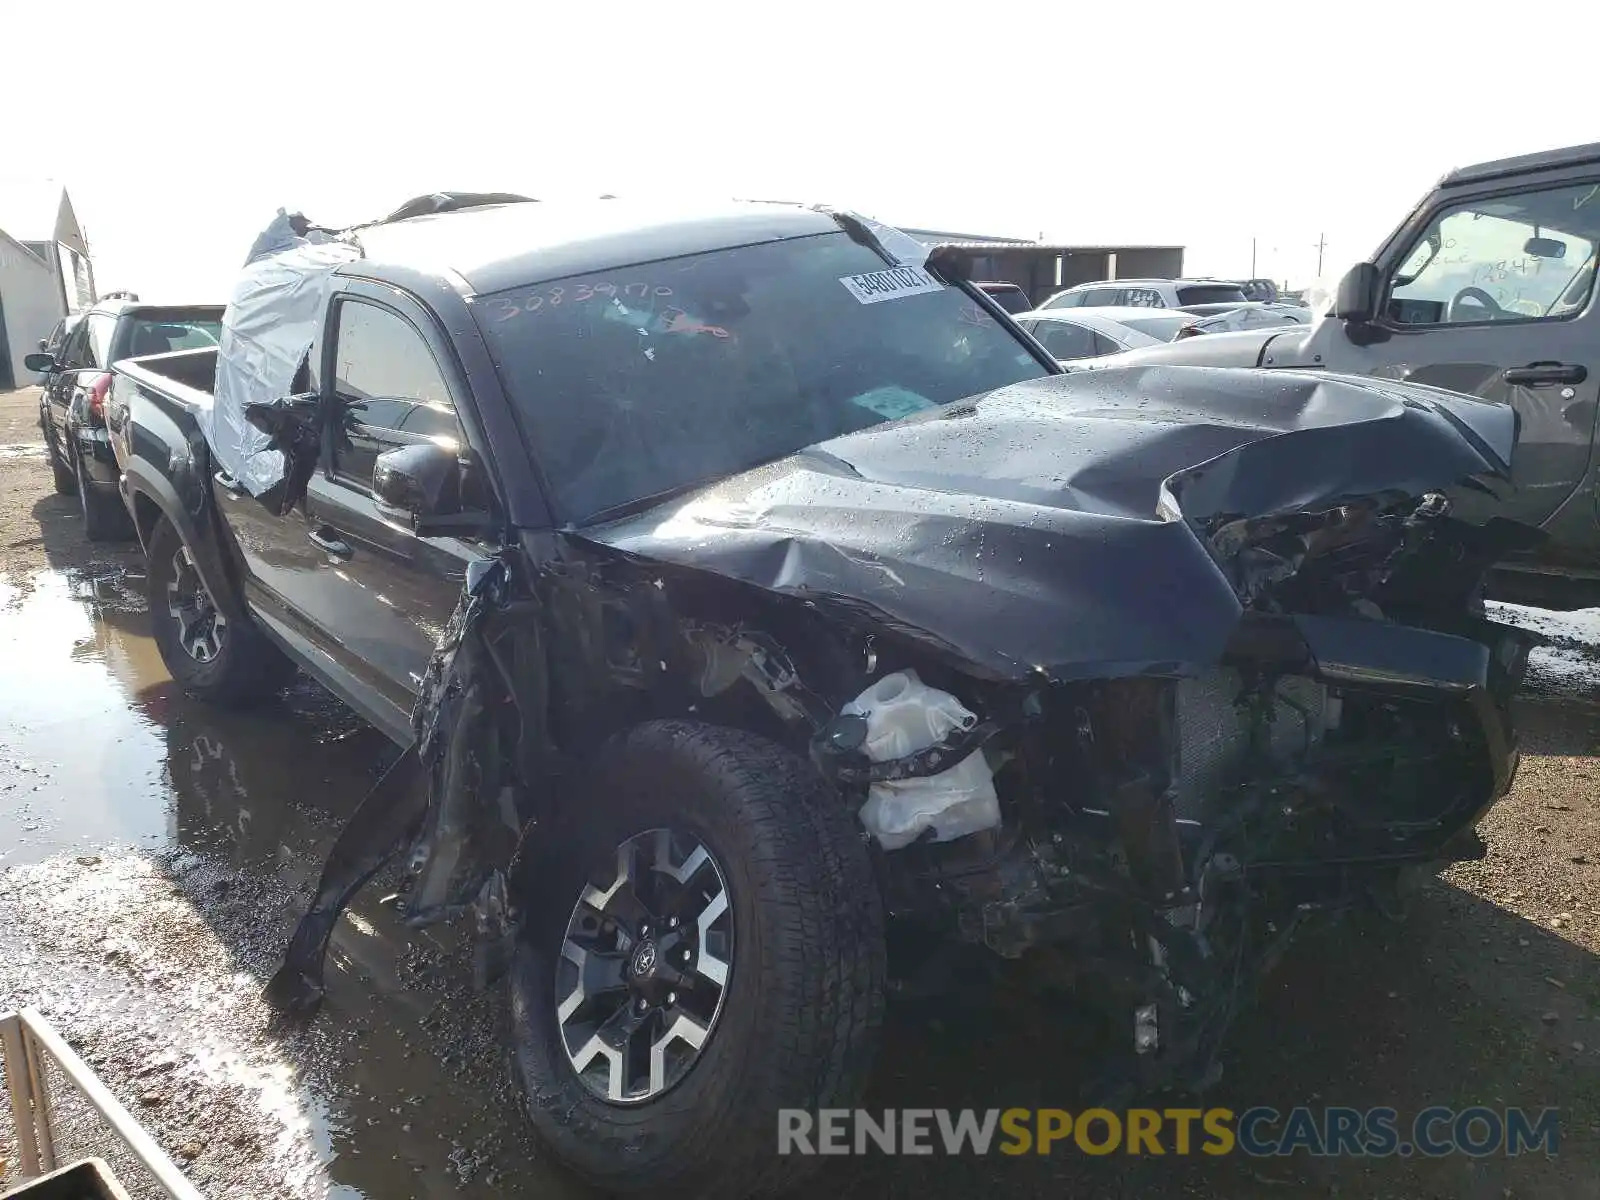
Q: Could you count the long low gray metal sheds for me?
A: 1